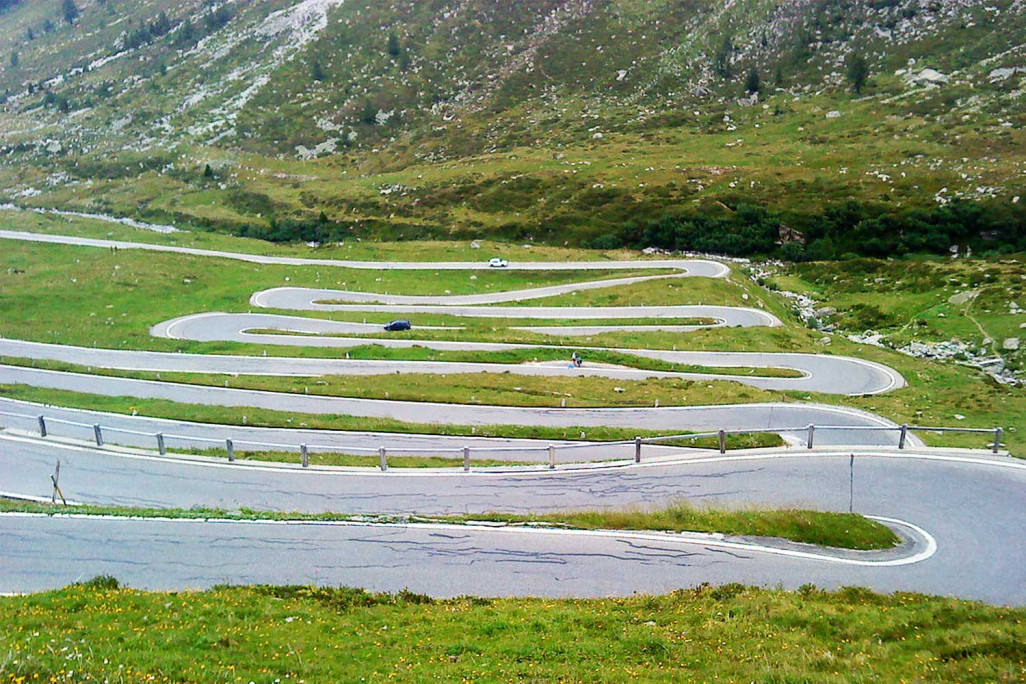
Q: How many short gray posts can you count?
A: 13